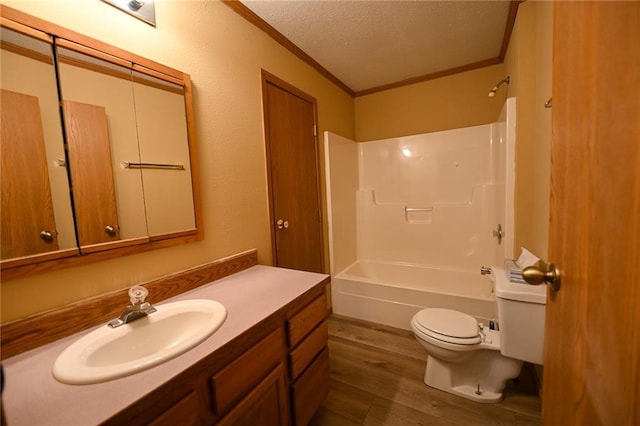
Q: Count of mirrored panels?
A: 3